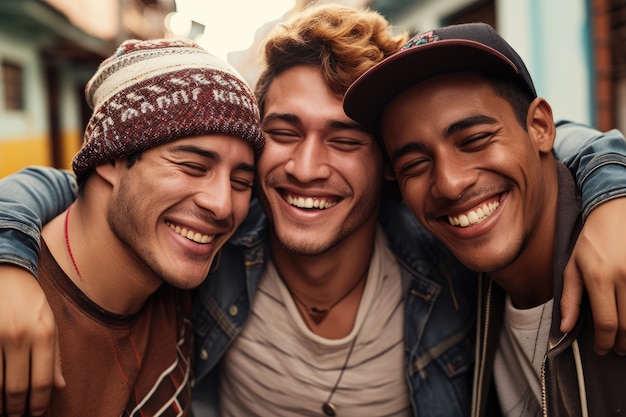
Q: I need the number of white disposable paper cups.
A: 0